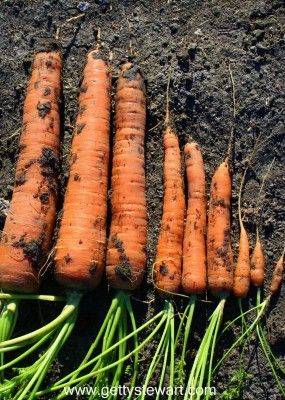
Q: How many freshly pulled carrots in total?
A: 9